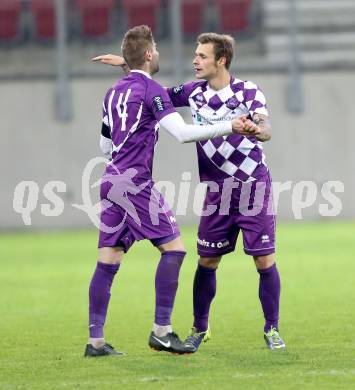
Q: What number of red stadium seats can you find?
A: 6